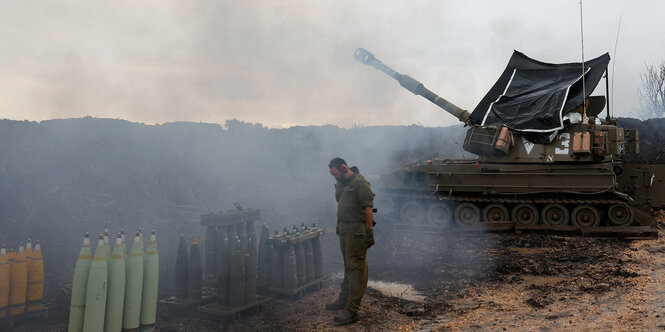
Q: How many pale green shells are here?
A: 8